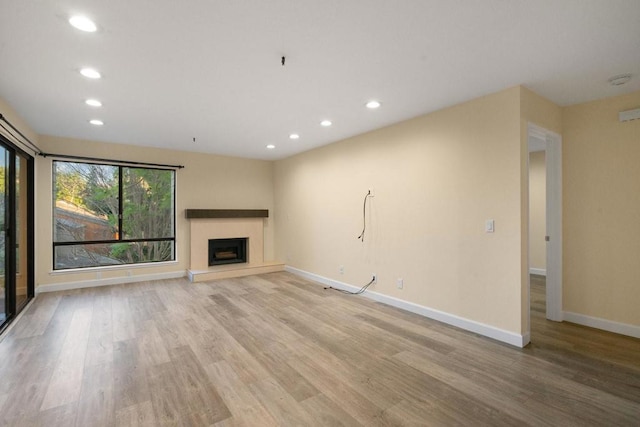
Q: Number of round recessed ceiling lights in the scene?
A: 8